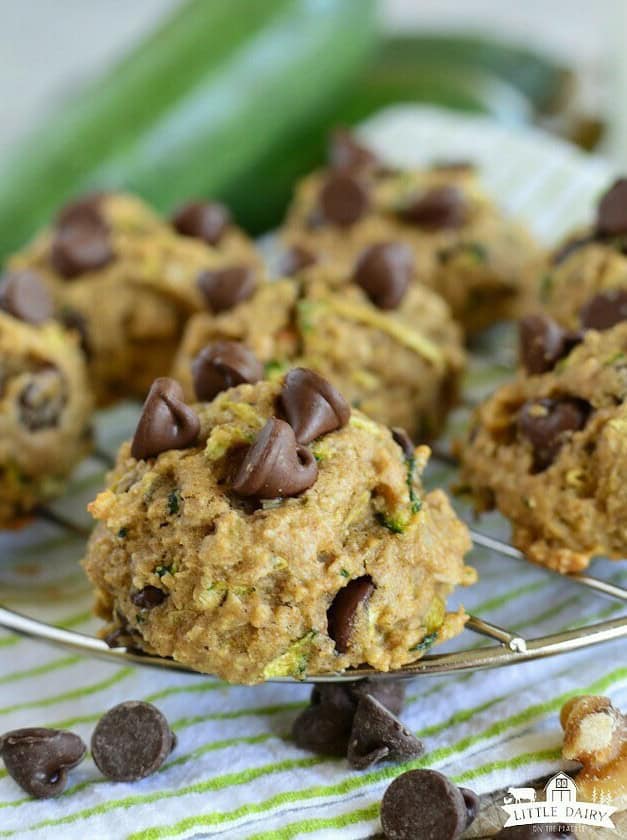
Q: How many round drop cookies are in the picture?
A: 7